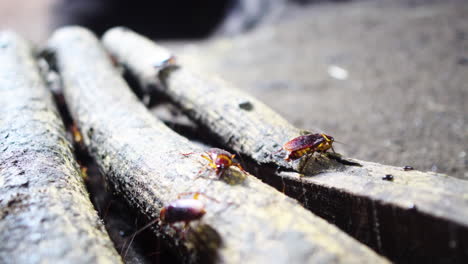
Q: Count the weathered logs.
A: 3